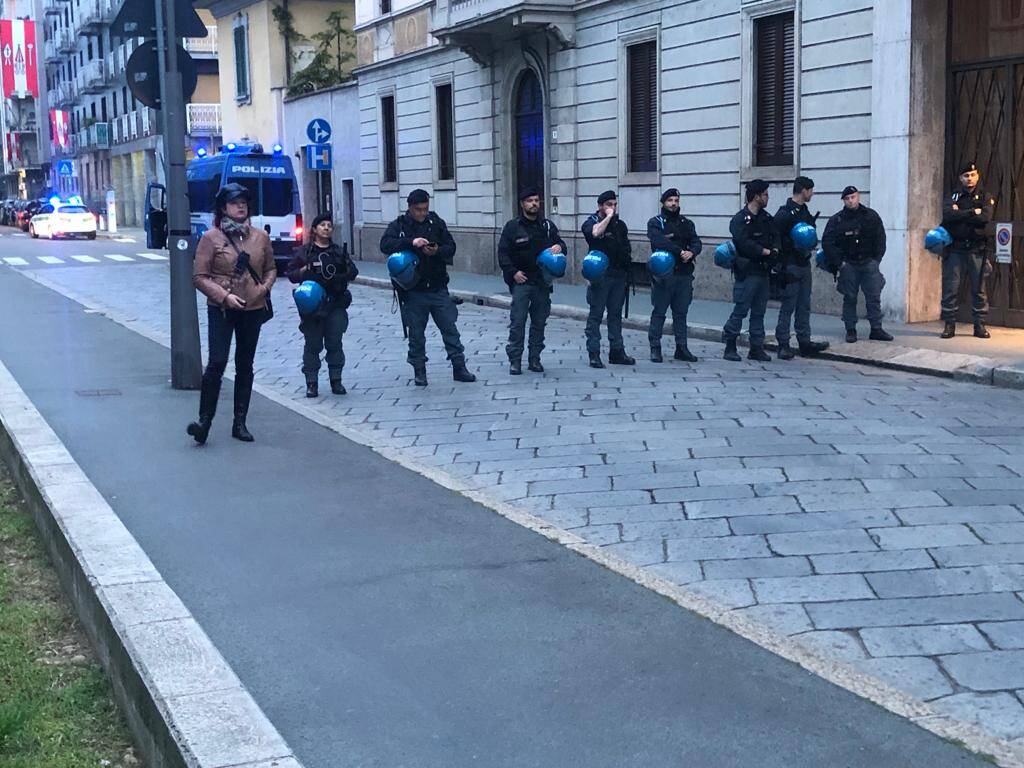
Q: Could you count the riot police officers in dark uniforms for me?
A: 9